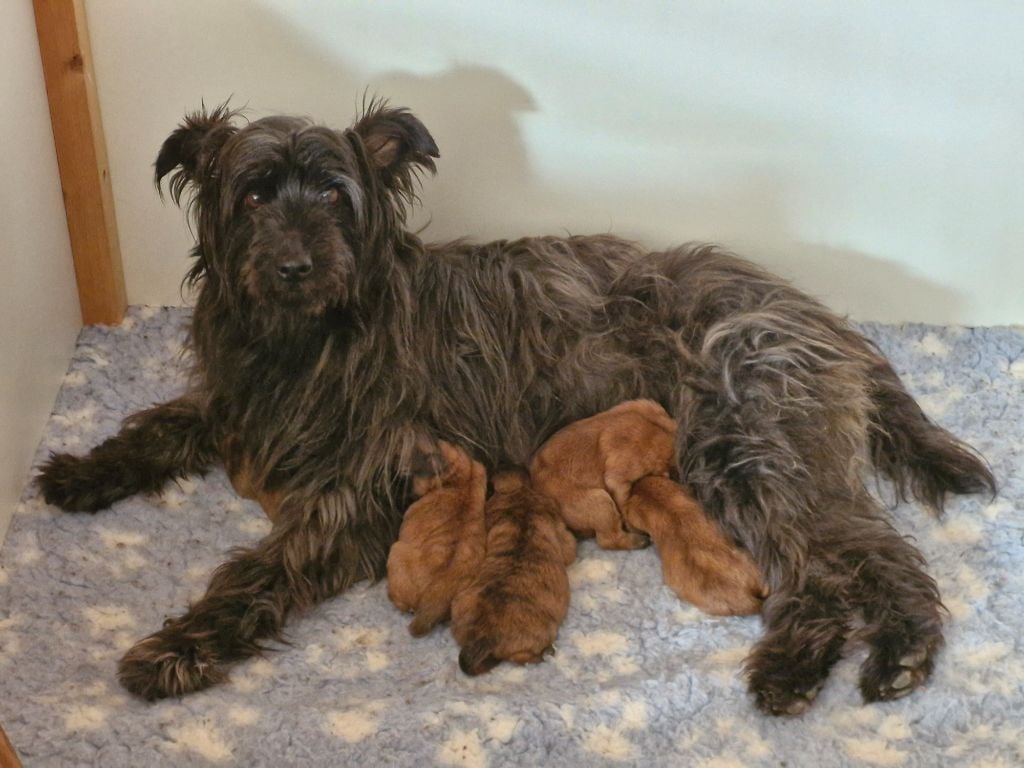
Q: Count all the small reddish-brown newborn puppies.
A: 4